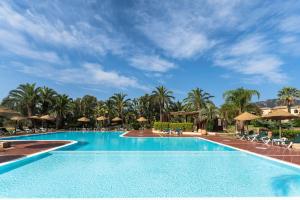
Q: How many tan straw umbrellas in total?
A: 10